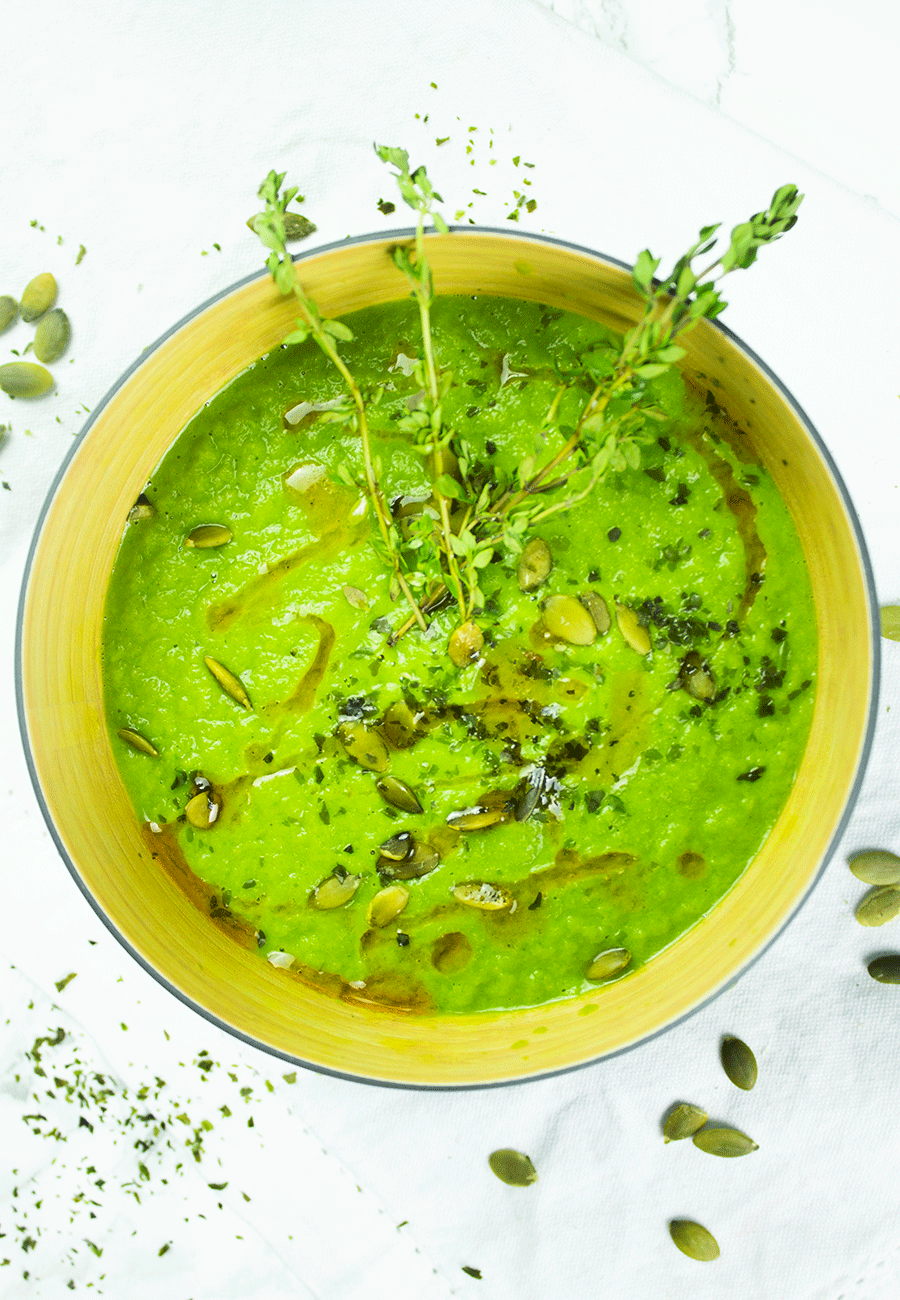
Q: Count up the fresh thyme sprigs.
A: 3